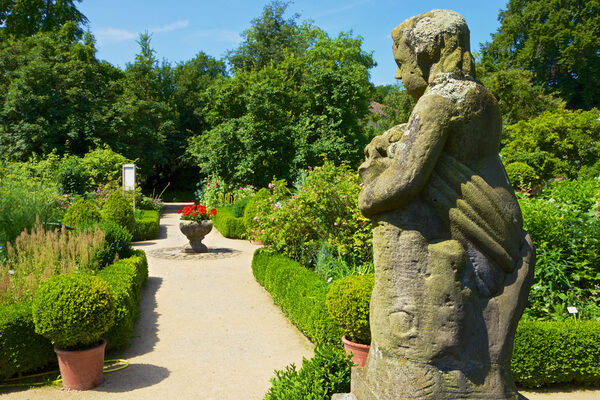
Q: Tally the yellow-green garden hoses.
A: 1